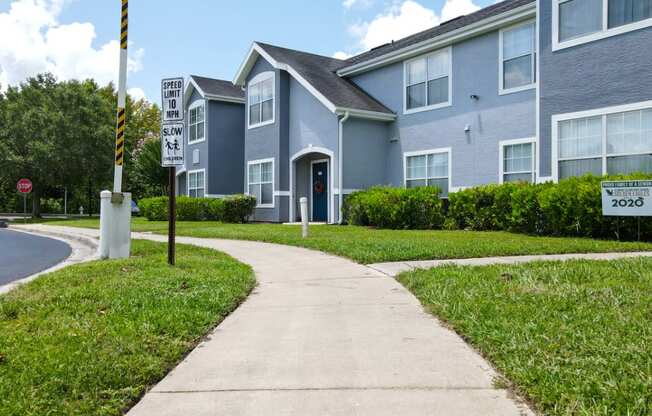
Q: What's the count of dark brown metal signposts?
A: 1